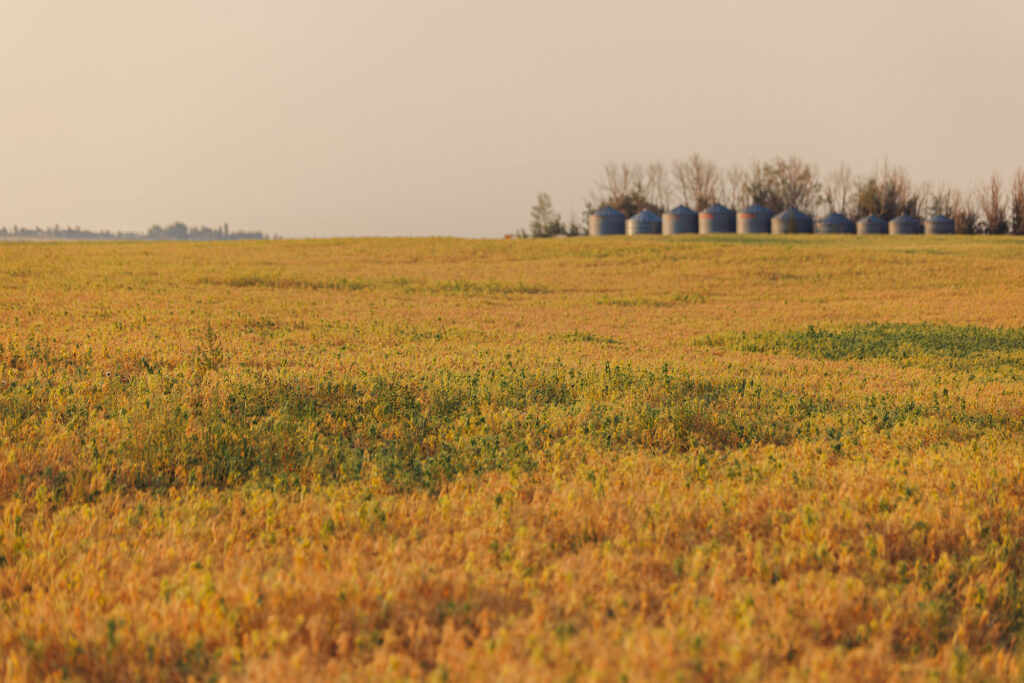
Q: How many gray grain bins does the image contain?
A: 10